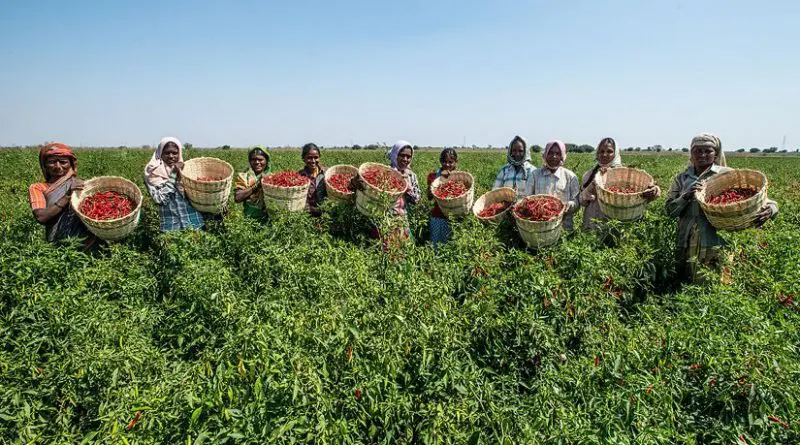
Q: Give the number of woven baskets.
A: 10